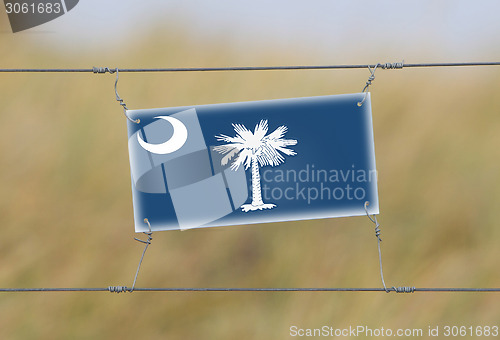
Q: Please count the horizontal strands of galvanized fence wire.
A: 2